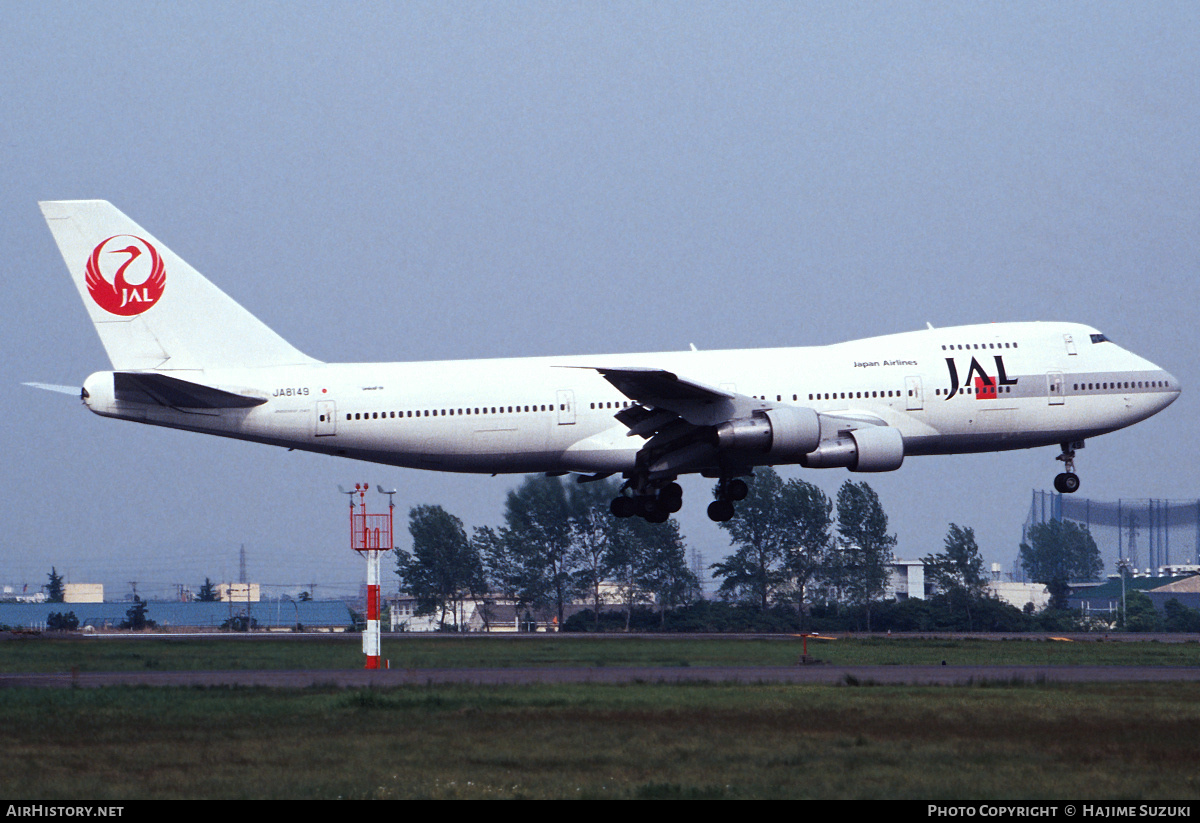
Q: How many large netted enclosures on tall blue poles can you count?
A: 1